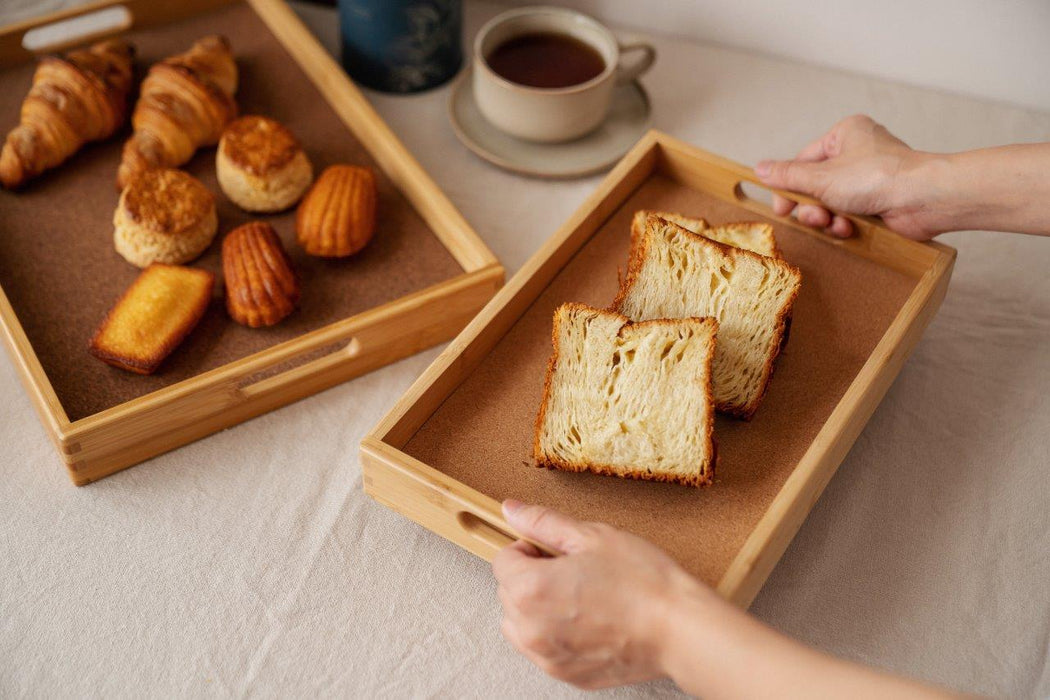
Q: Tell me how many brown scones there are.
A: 2